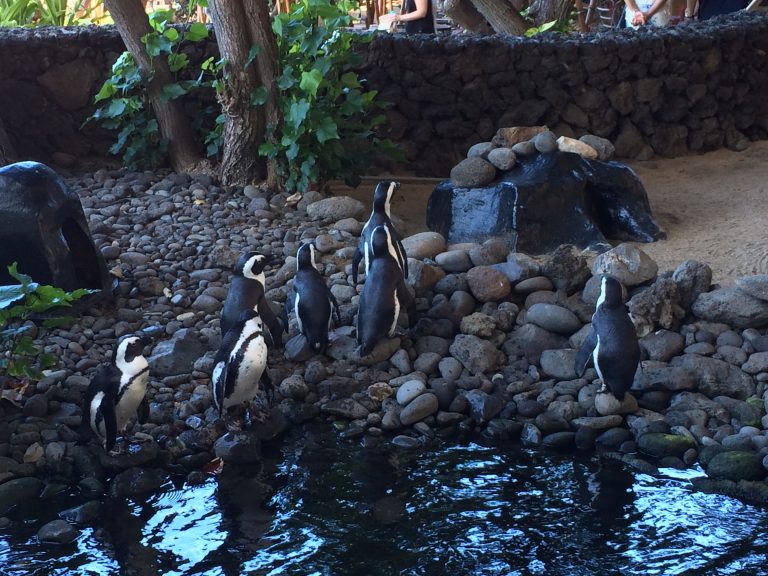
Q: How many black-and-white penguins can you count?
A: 7